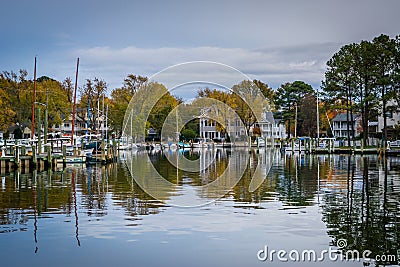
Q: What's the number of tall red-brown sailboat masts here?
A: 2